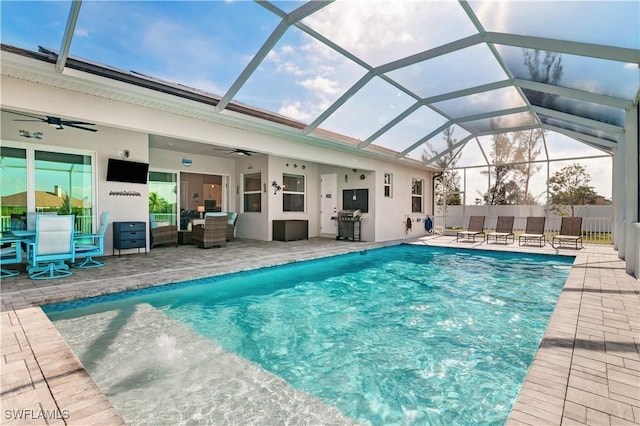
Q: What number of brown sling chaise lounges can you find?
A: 4